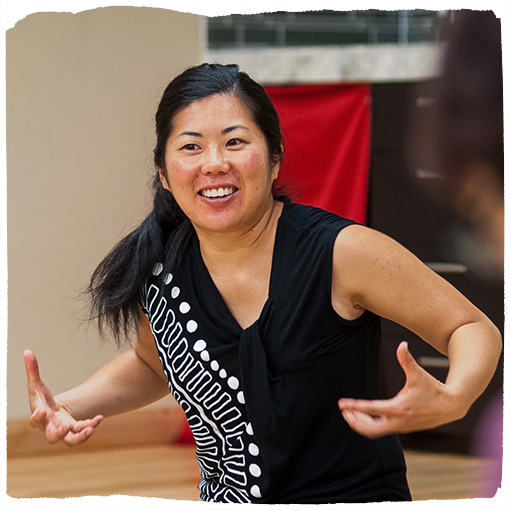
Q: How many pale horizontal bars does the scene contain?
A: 4